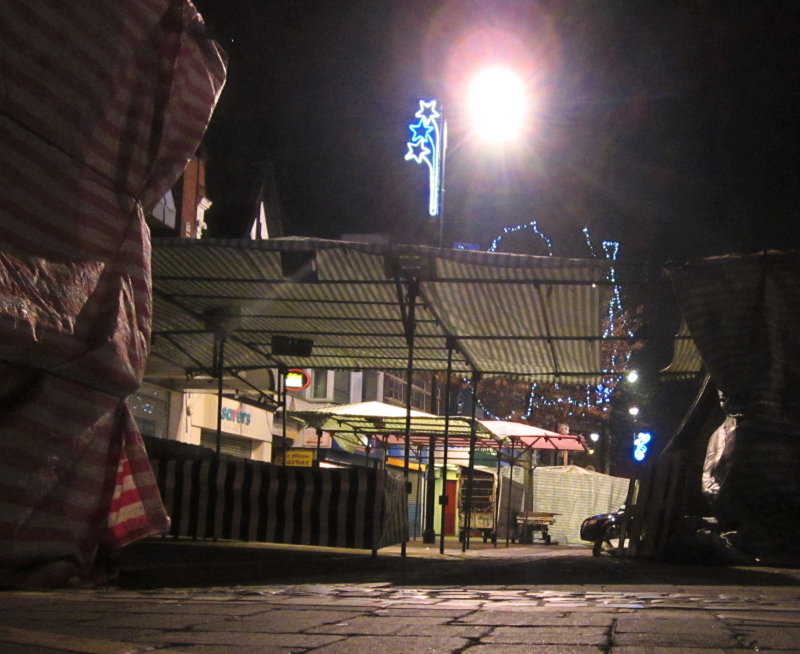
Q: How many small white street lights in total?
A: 3